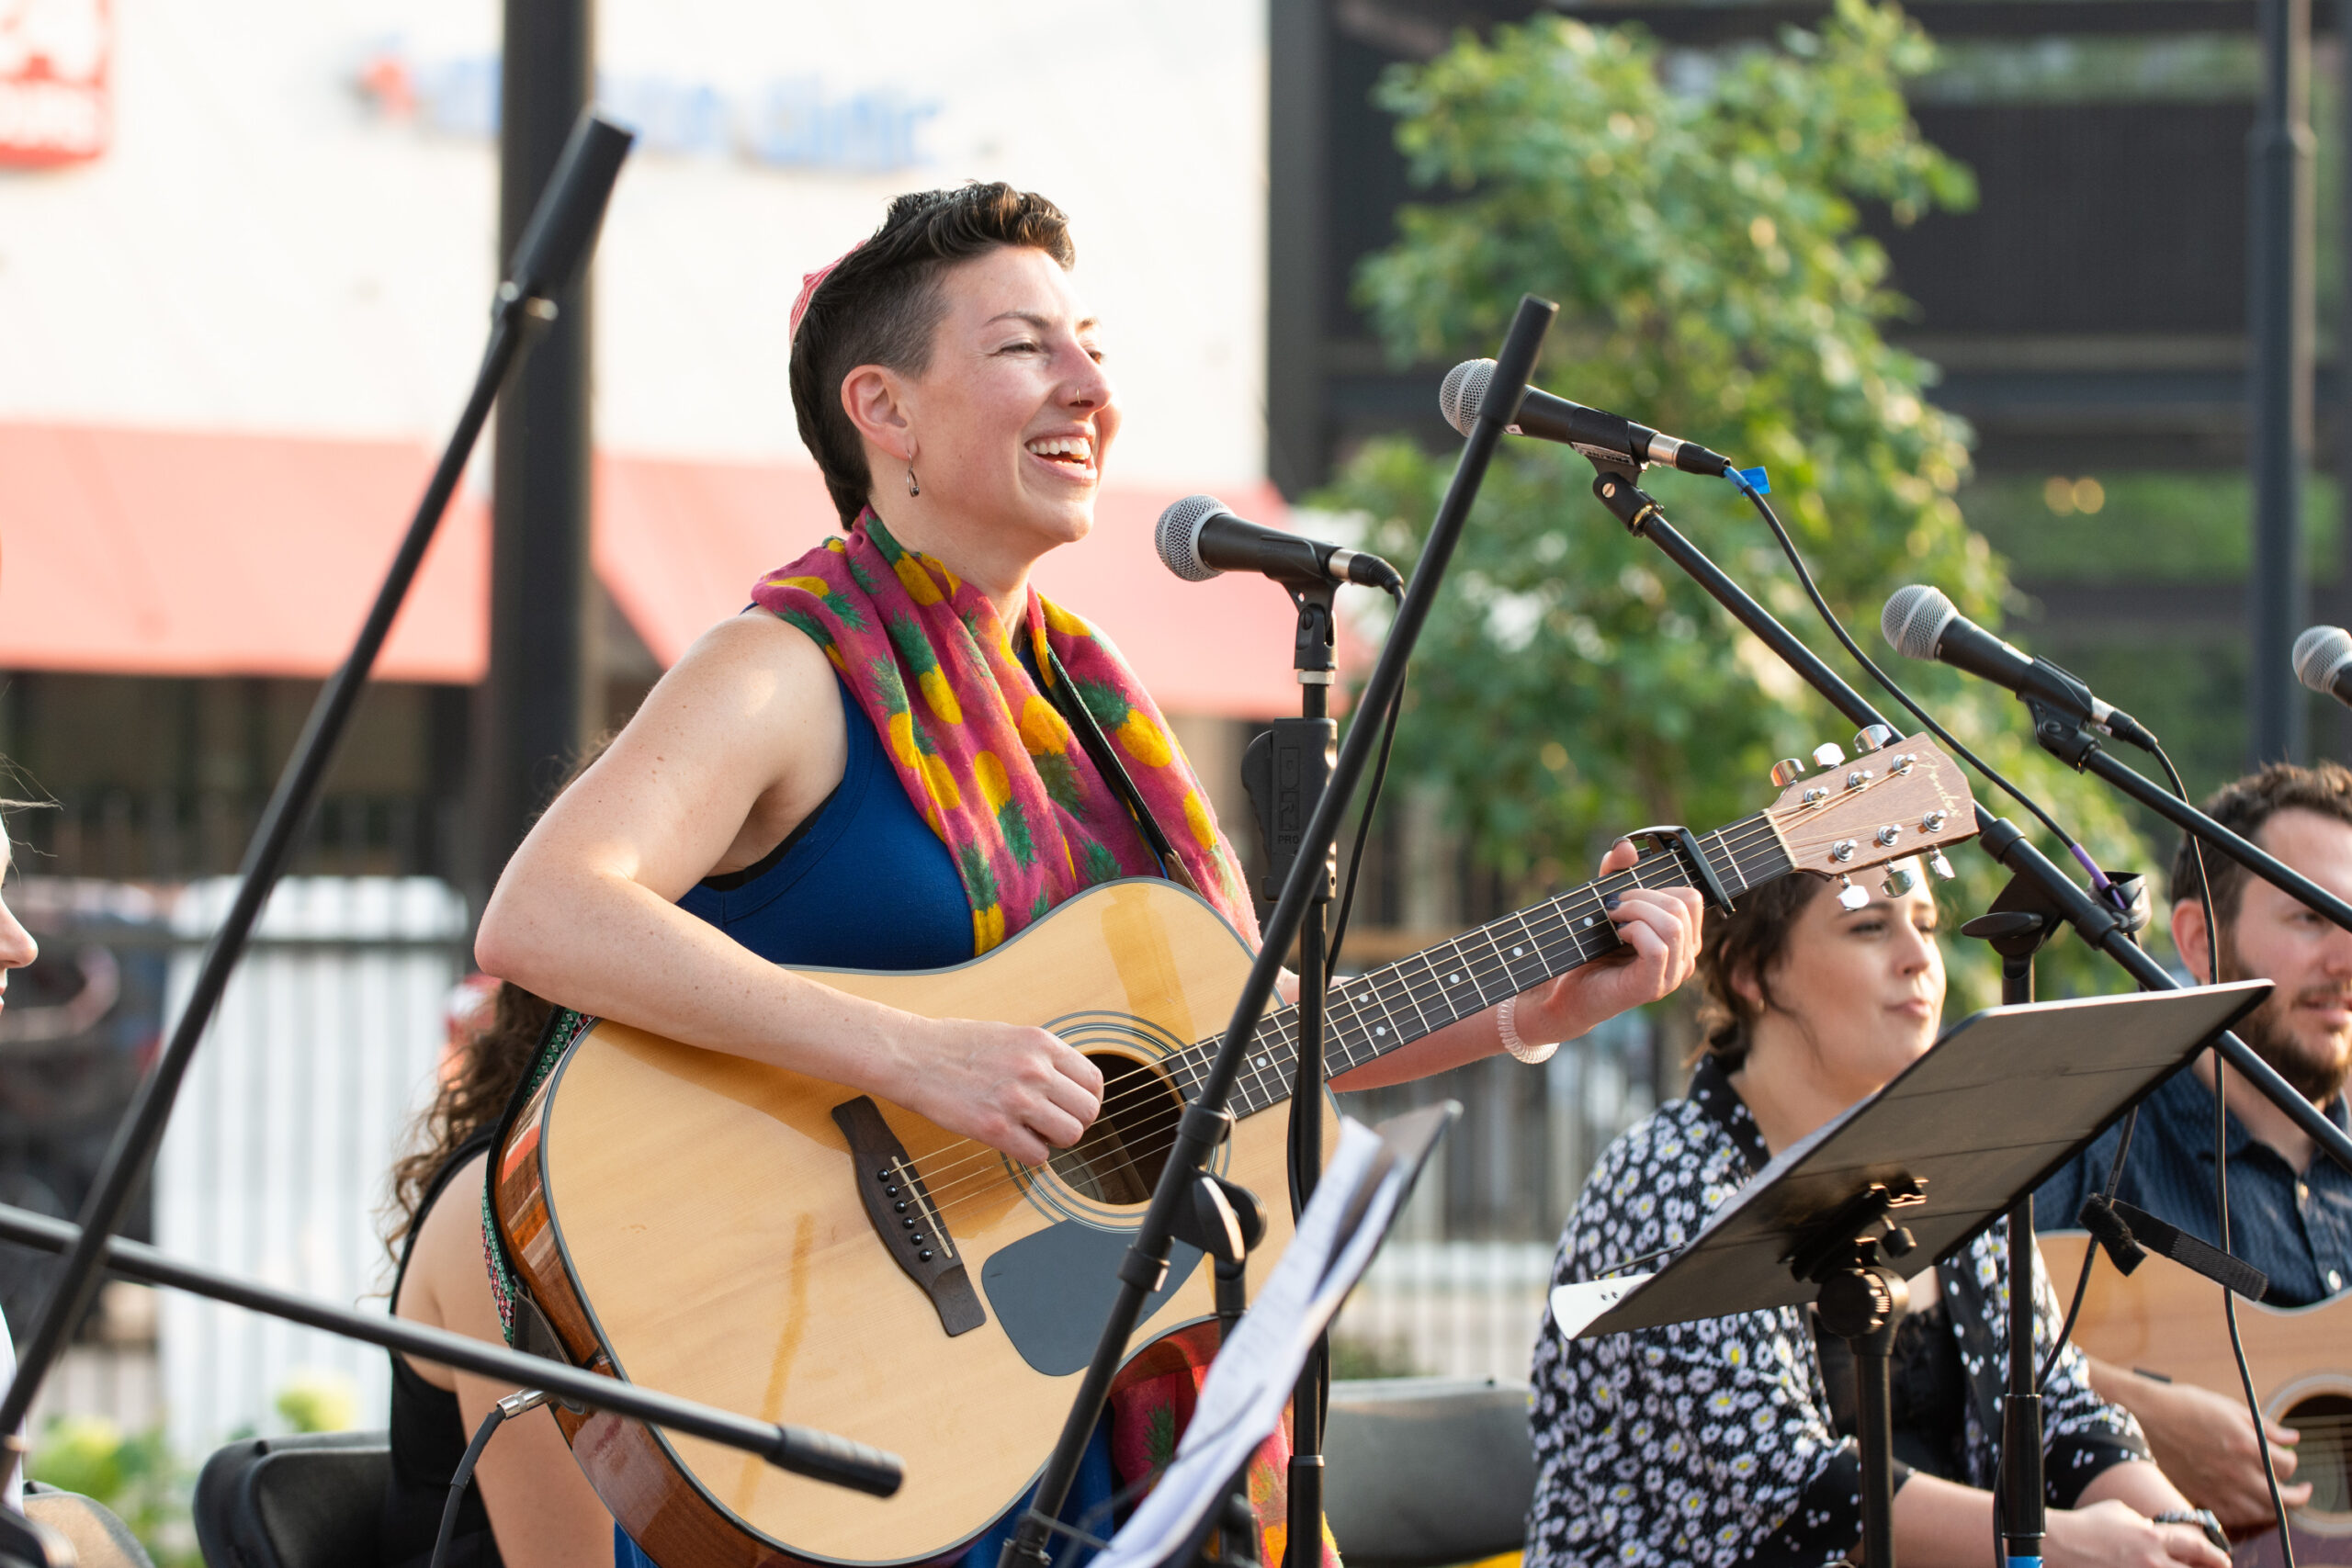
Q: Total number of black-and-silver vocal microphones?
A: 4